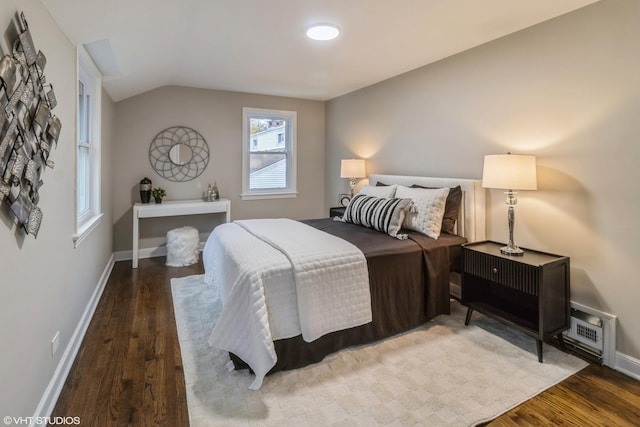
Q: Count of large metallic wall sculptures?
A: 1